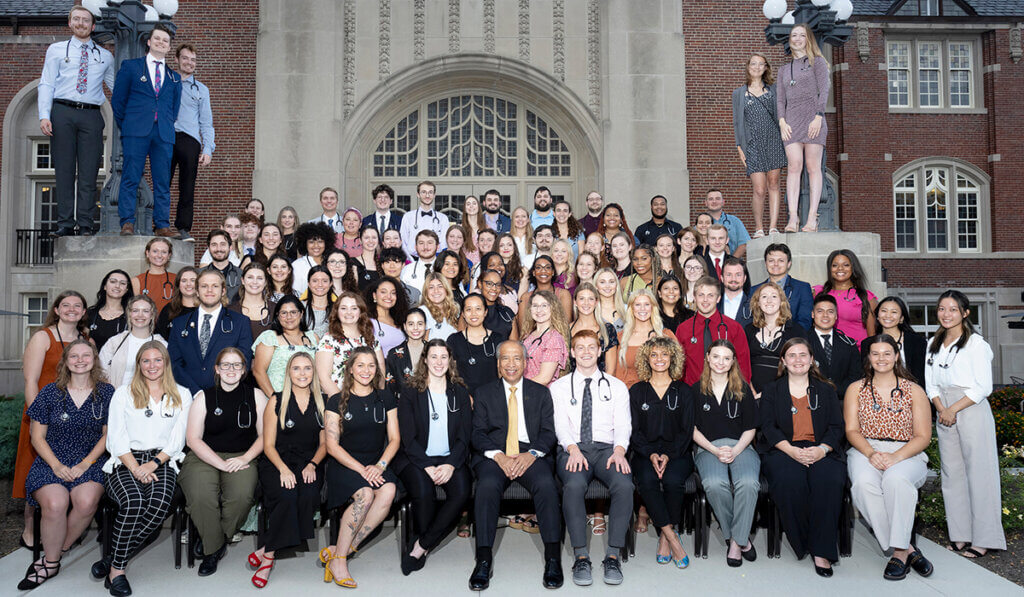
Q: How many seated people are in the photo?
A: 12